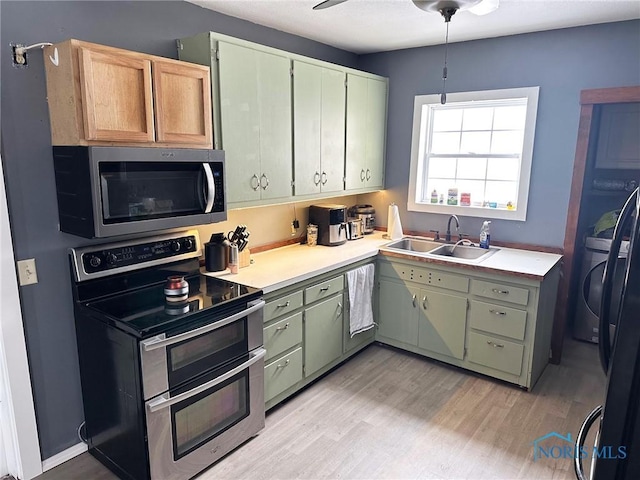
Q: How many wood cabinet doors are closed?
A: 2